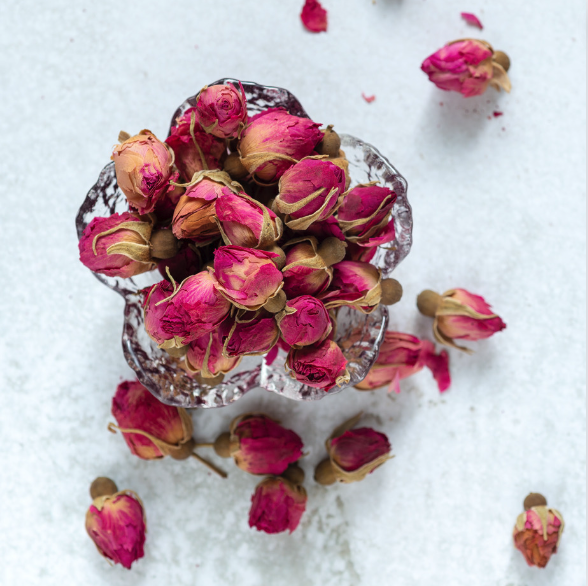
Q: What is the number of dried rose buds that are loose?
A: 9